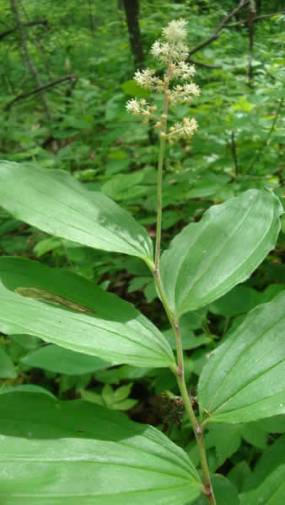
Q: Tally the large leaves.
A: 5